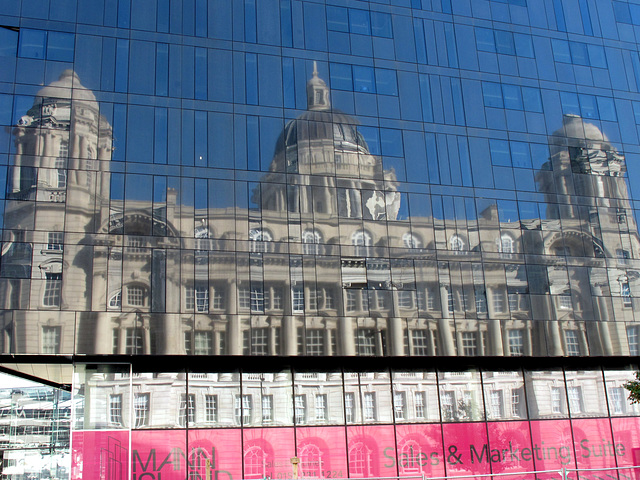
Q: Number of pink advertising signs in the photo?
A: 1